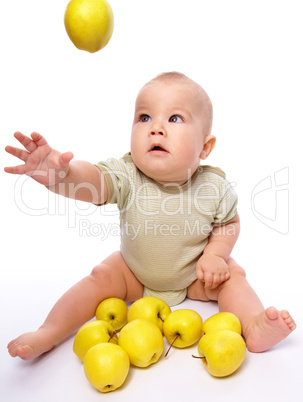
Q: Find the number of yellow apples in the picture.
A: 9